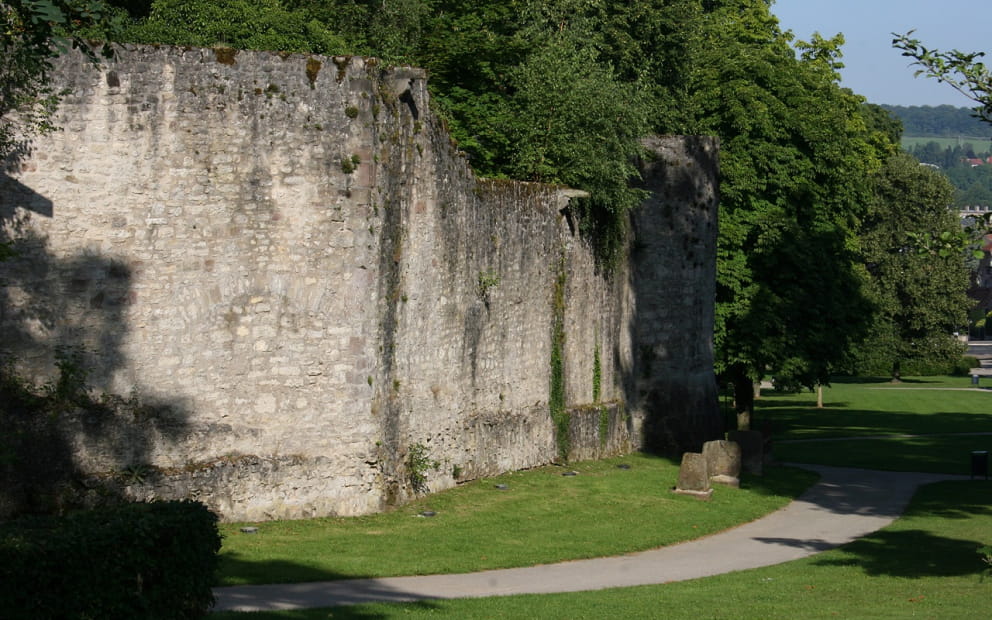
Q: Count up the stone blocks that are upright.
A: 3